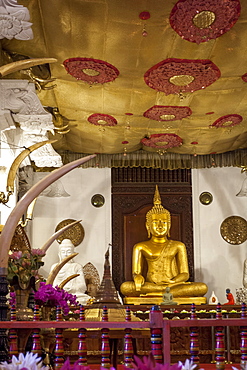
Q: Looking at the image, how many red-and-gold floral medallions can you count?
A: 7